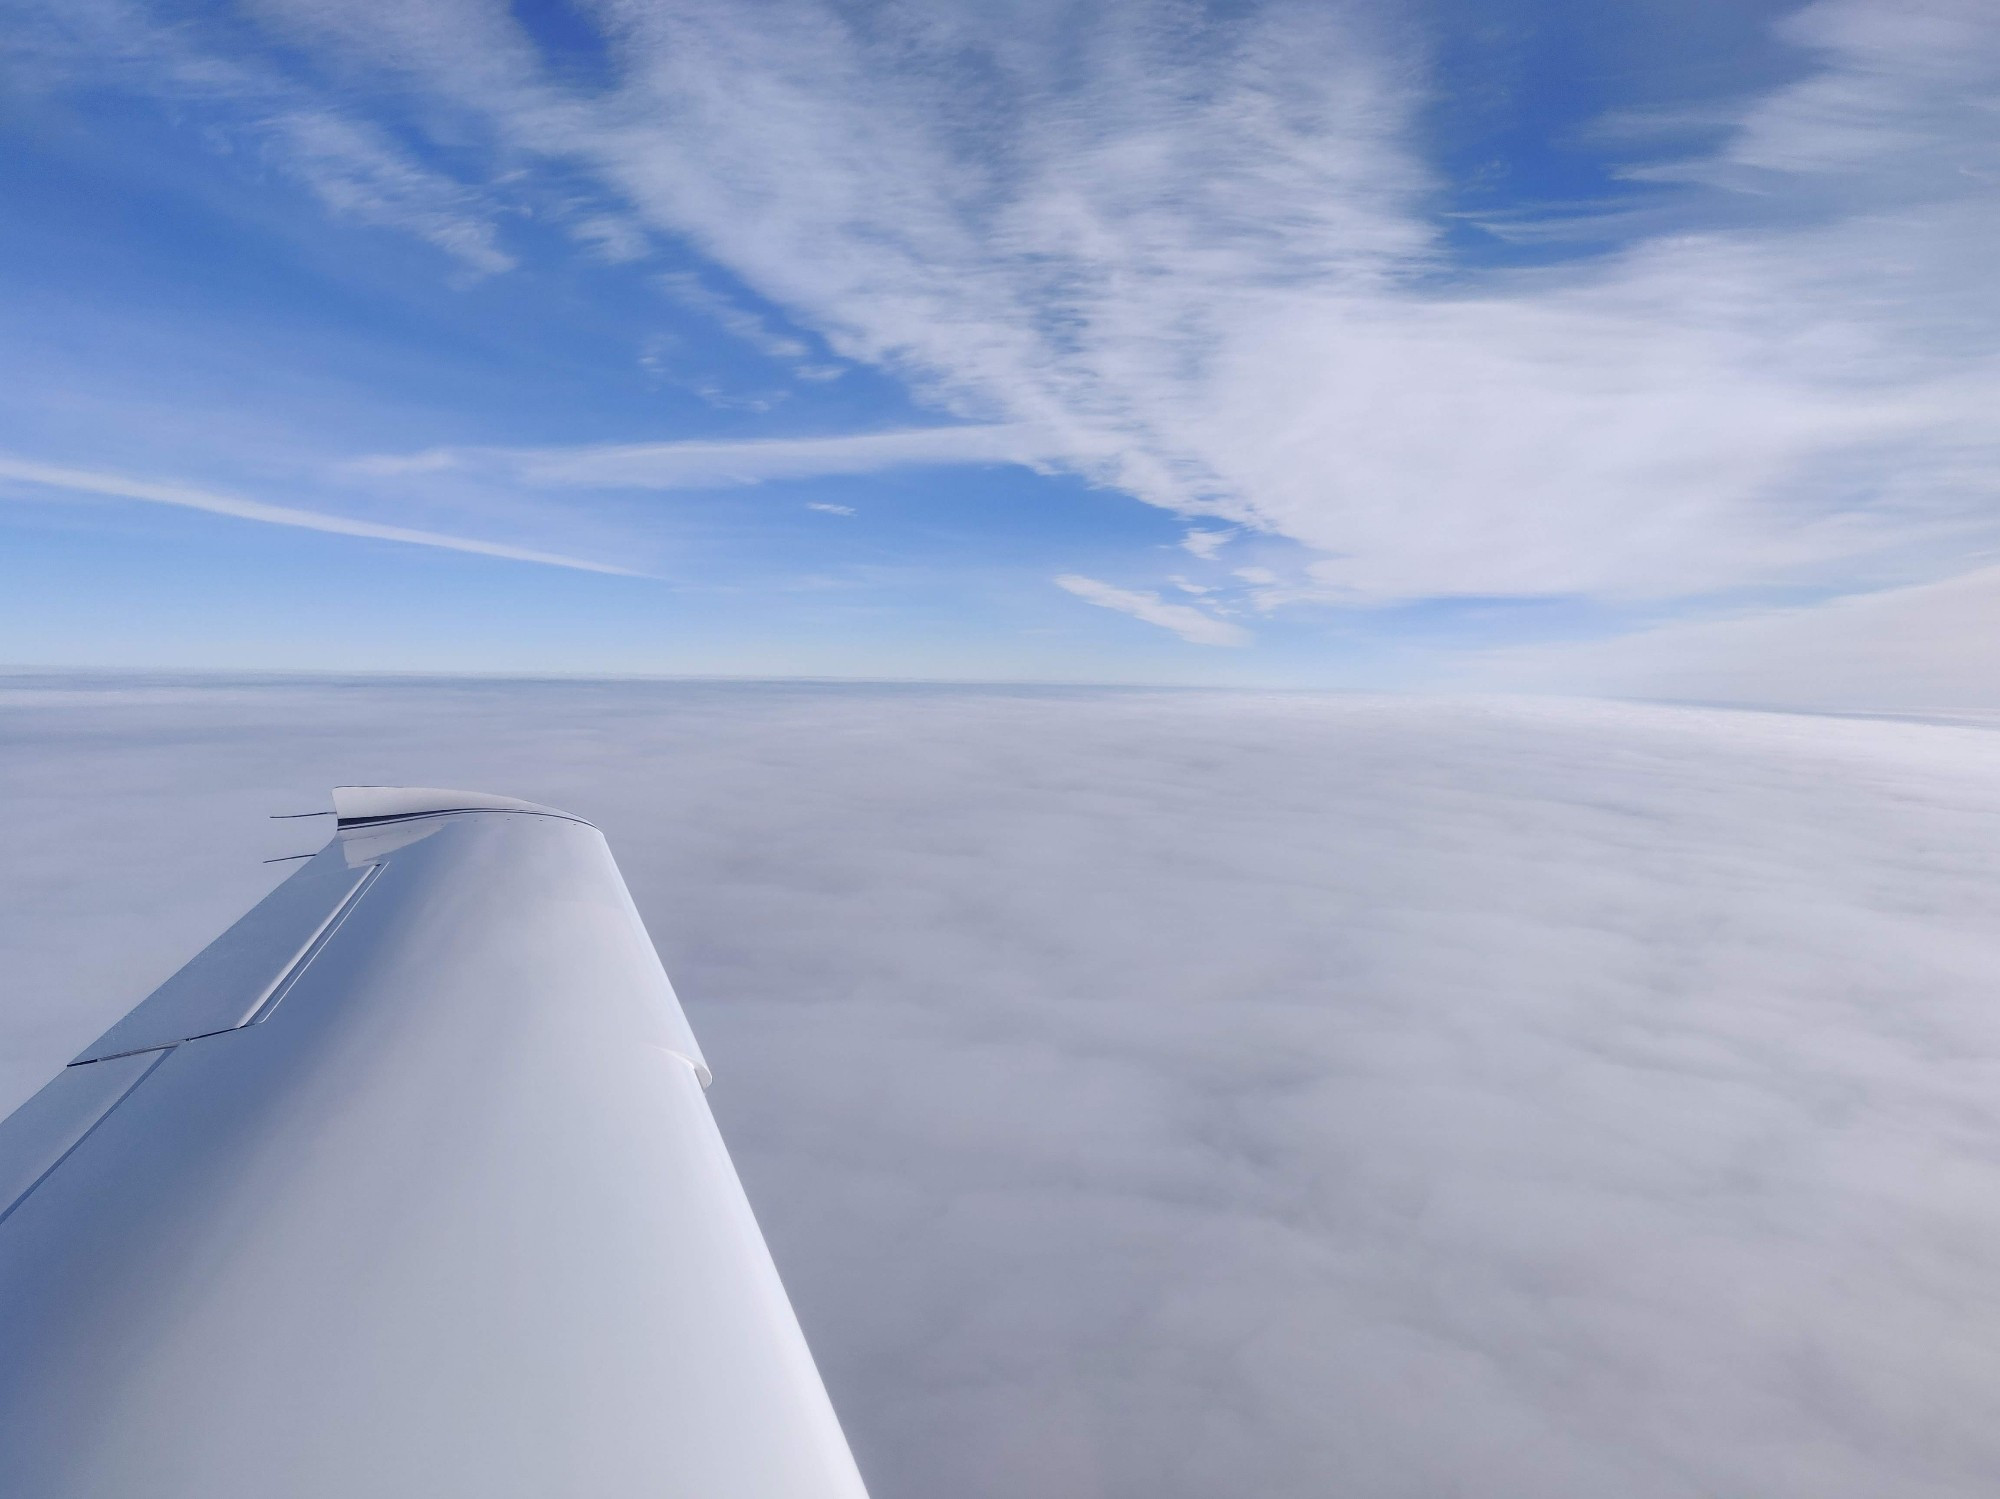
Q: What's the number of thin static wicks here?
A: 2